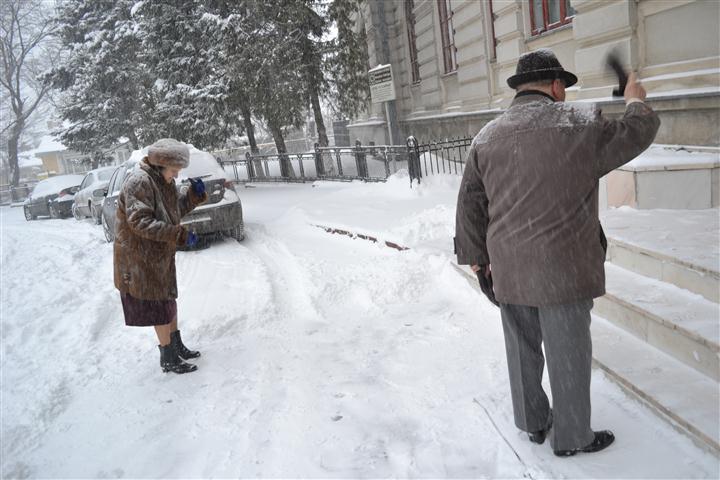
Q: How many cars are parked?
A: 3